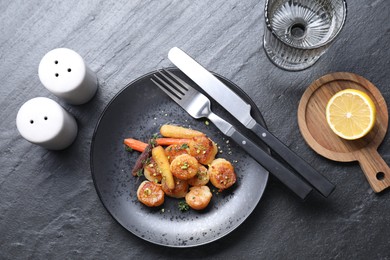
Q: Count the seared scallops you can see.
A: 9